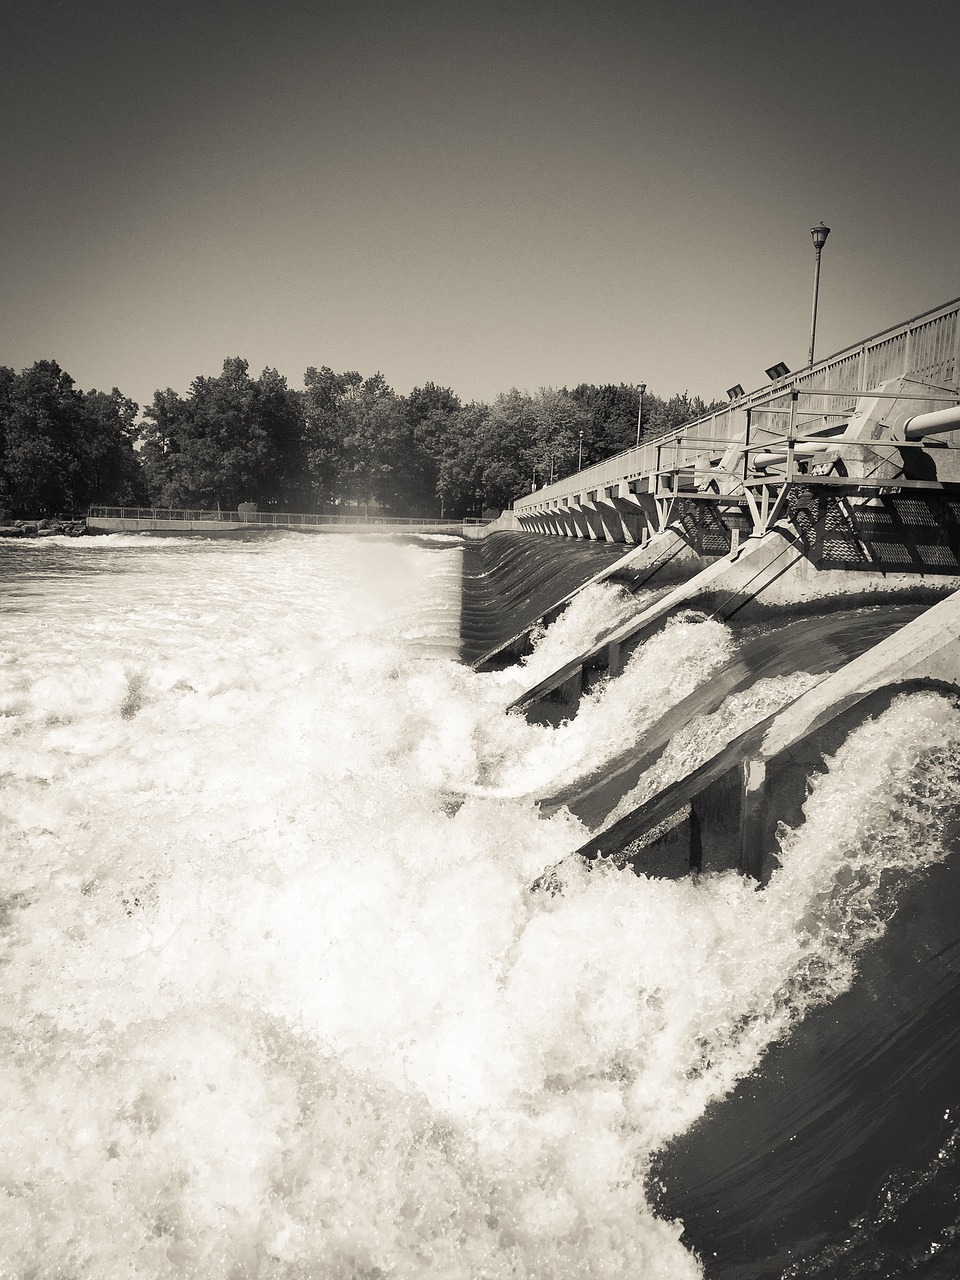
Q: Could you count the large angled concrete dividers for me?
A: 3